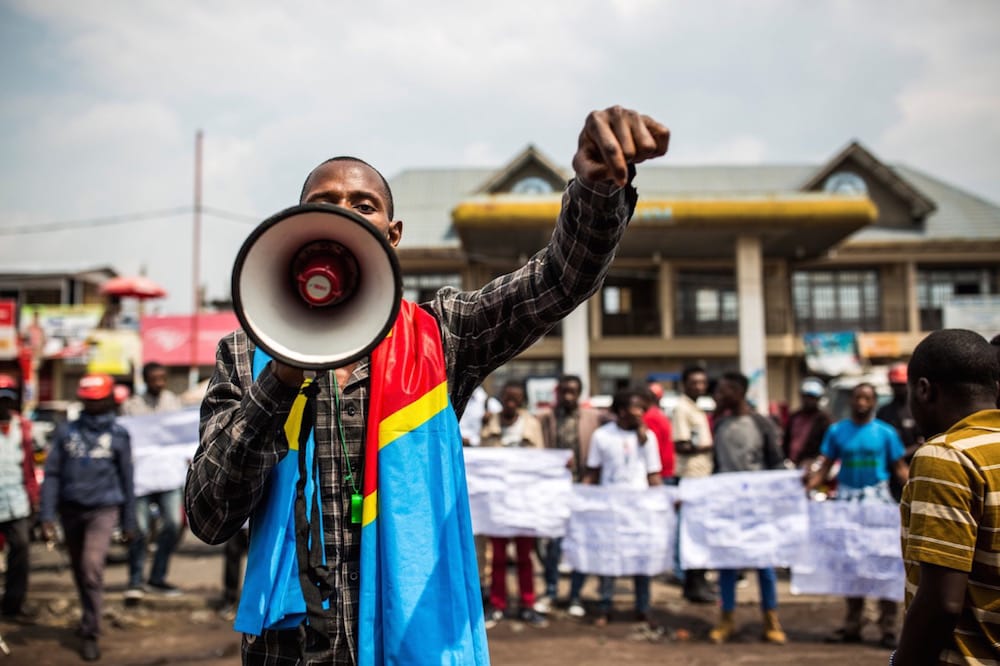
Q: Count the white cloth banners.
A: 5